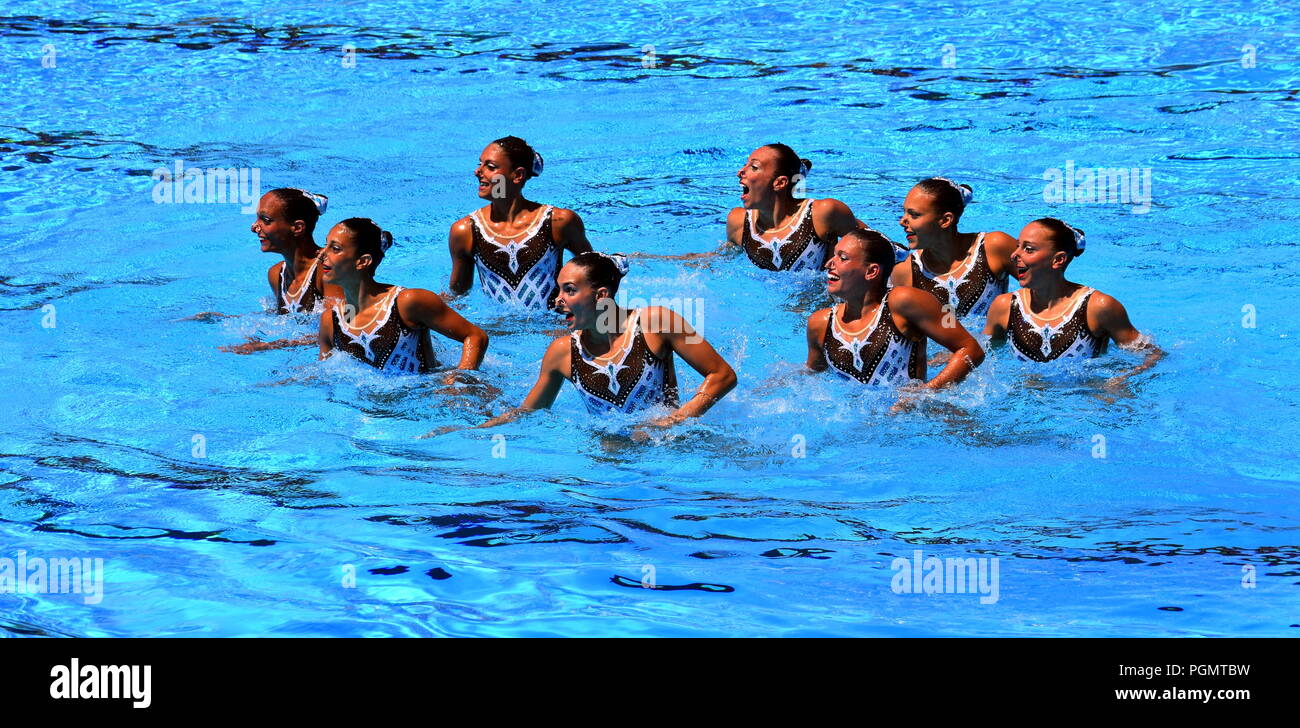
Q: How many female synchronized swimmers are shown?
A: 8